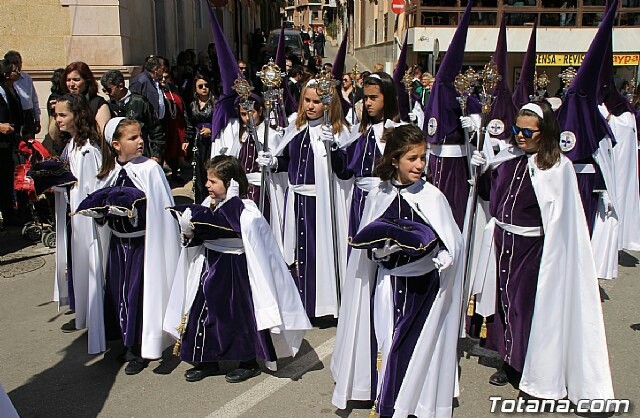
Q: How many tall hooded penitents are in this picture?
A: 9